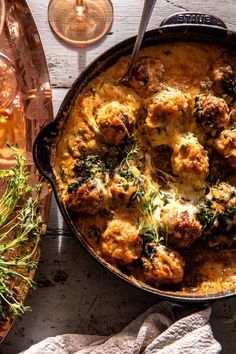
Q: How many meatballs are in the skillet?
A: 13